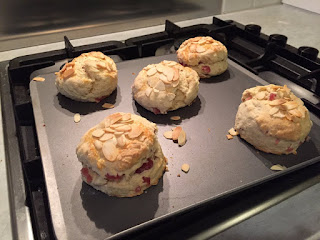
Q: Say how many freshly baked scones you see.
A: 5